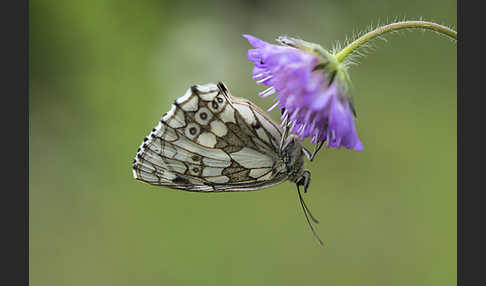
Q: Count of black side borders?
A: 2